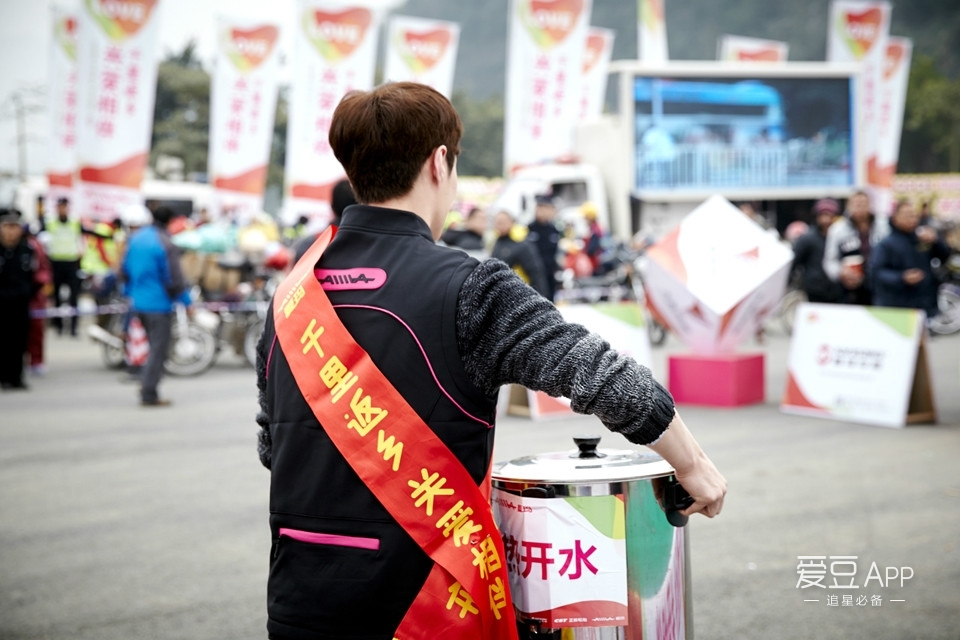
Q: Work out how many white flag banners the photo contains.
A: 11